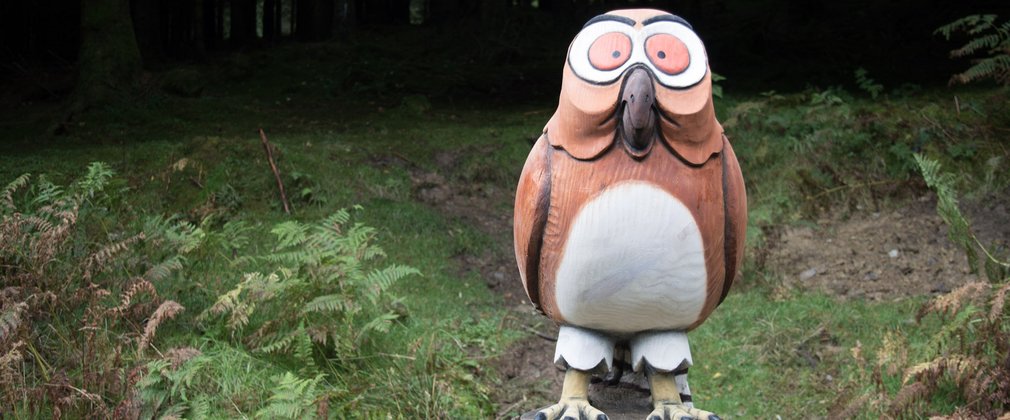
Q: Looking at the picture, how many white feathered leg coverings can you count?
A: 2